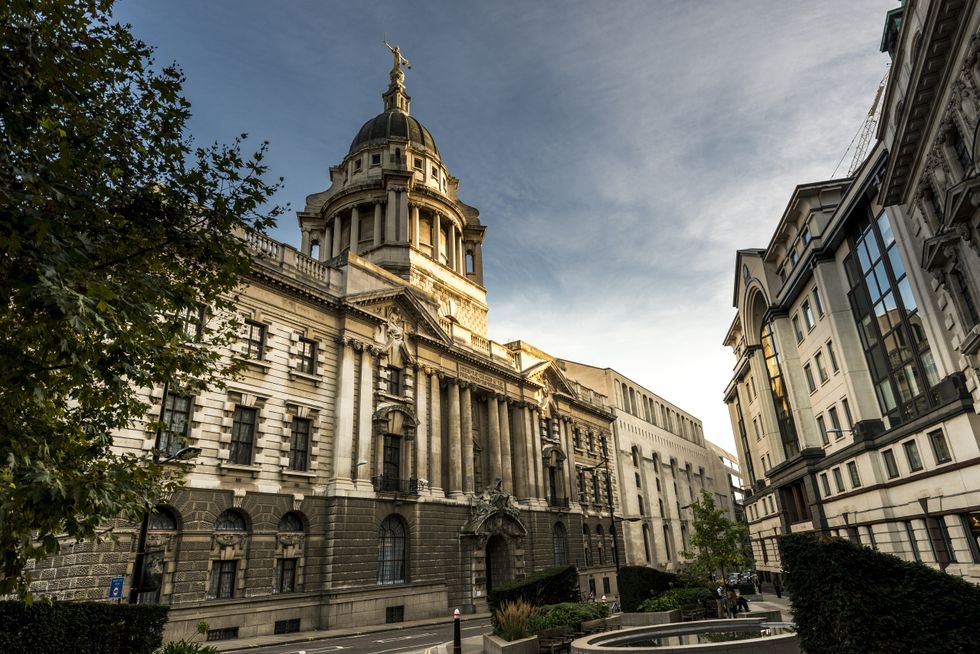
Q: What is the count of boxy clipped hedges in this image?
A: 4